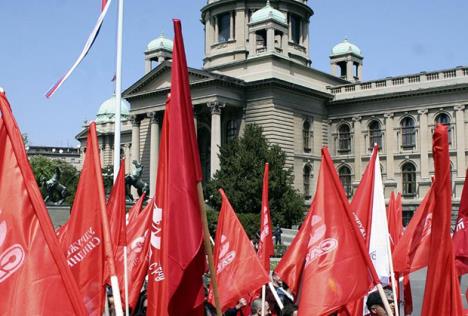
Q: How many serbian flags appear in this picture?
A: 1